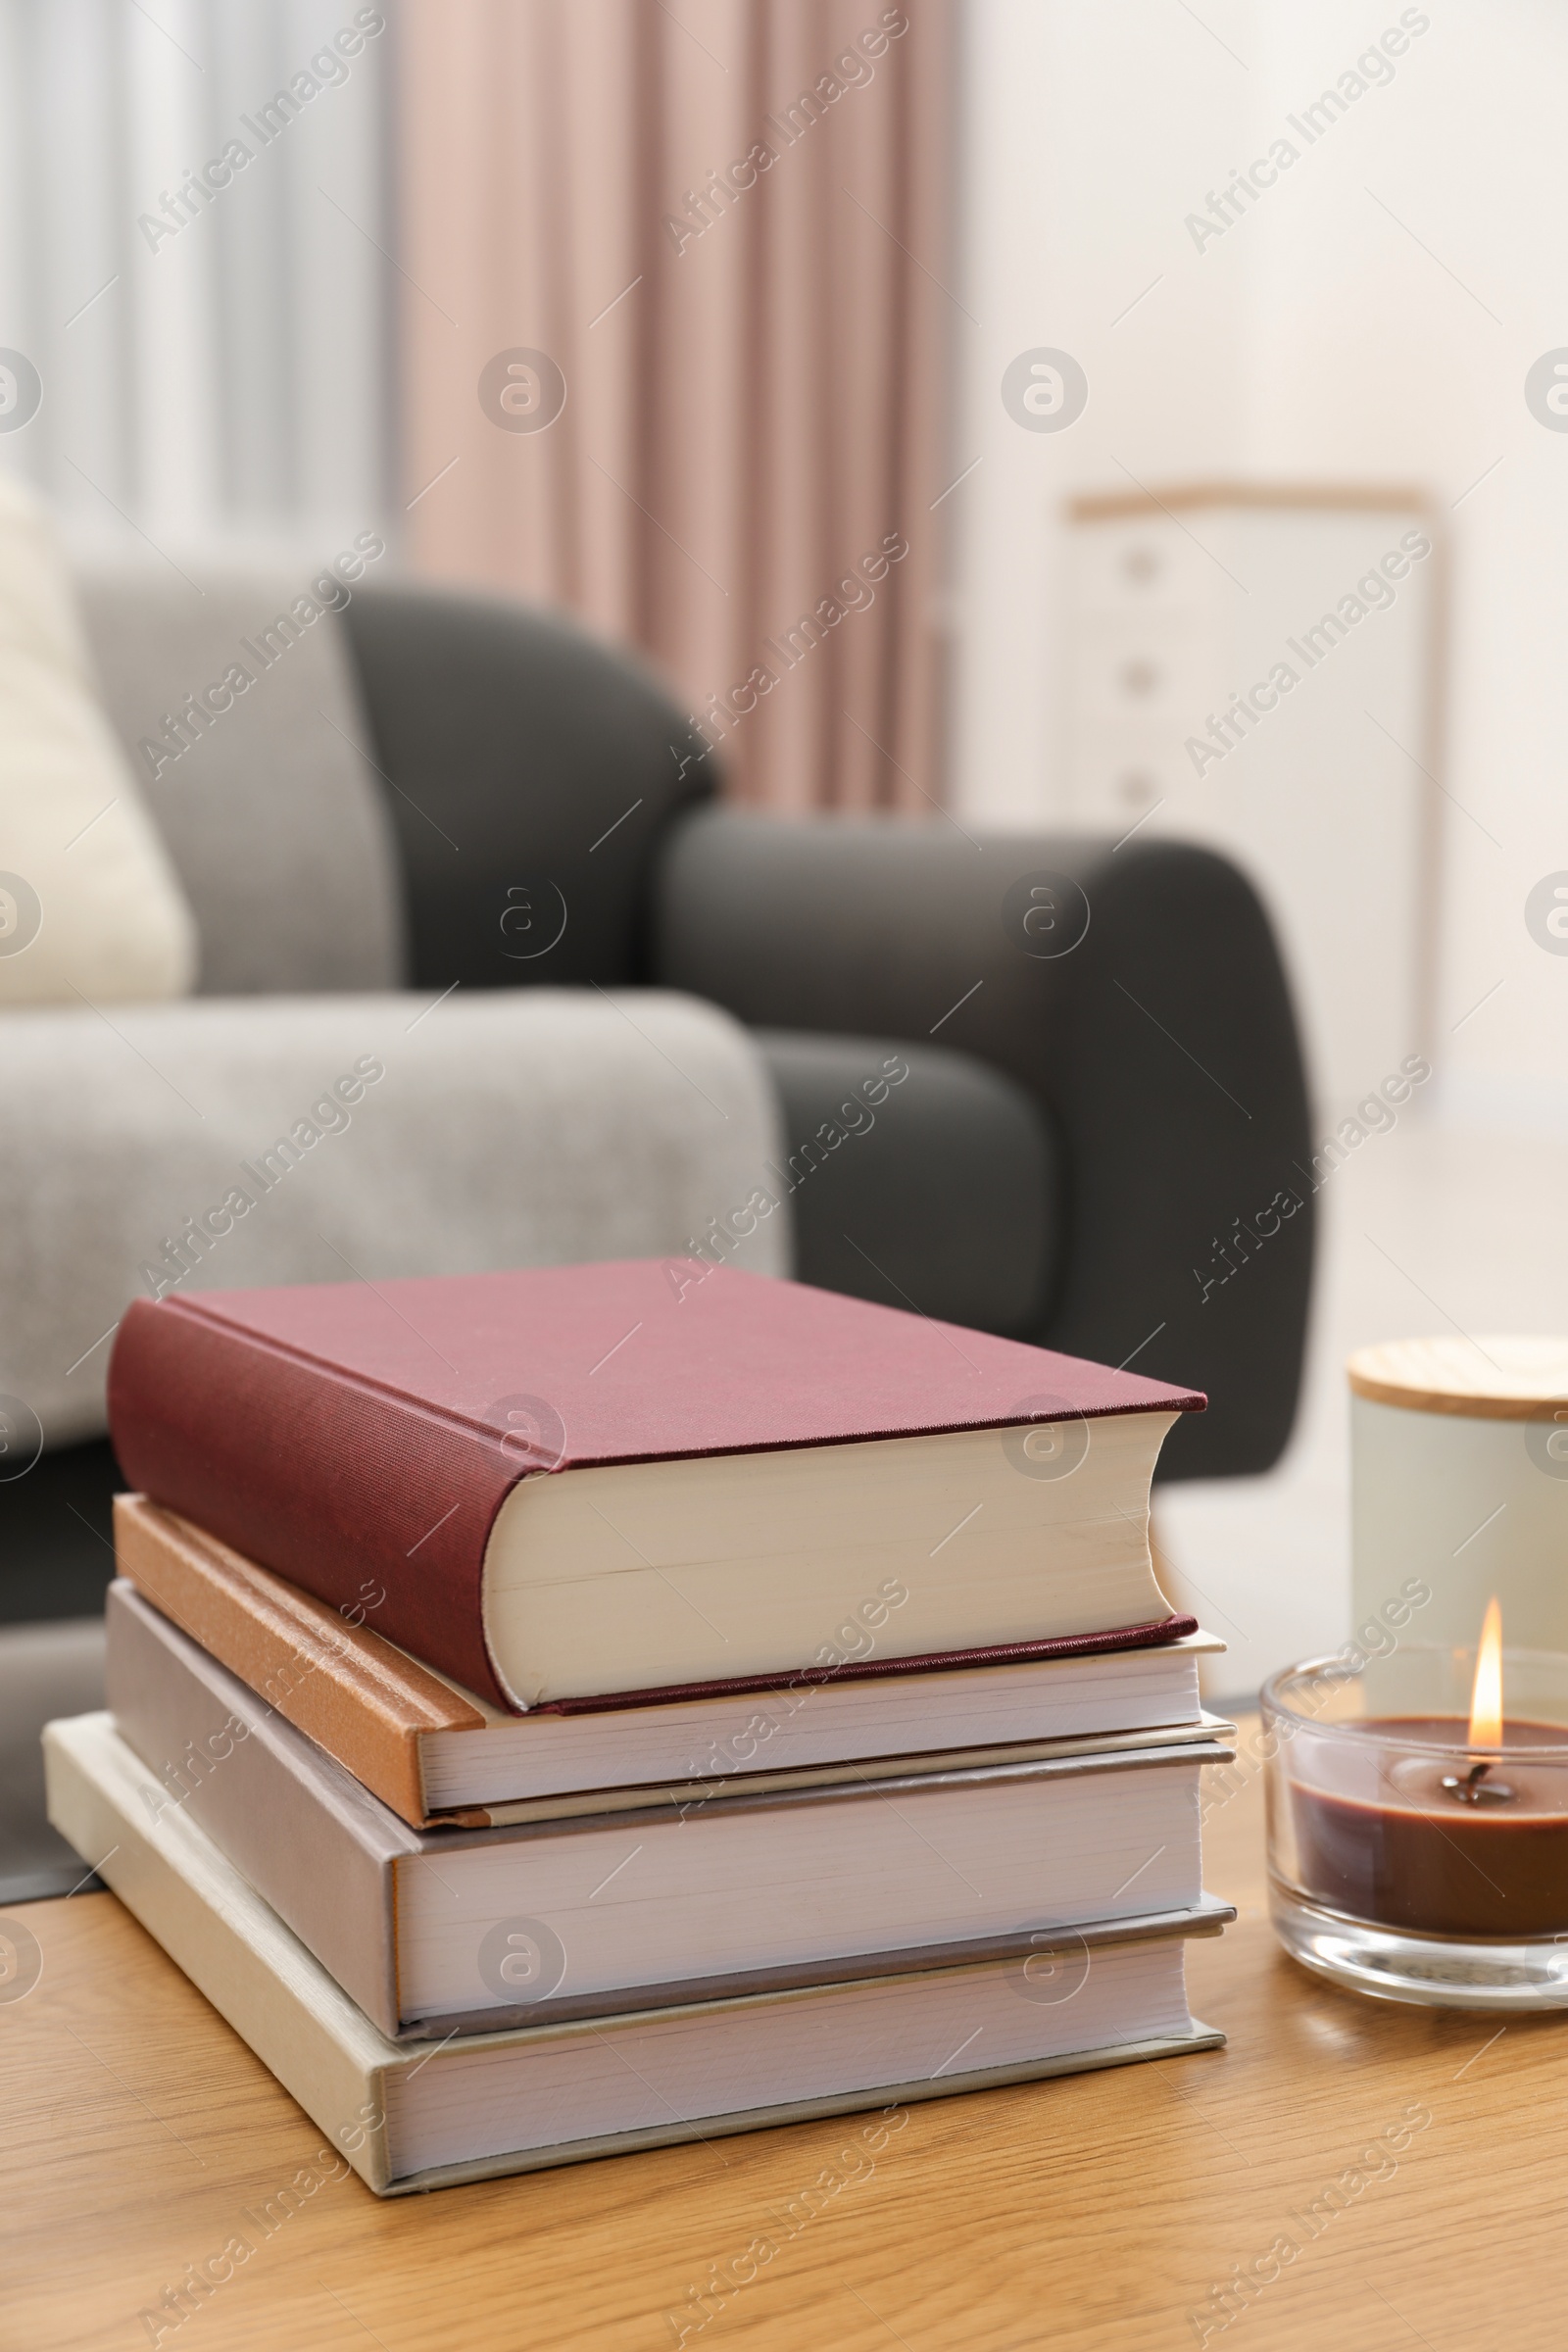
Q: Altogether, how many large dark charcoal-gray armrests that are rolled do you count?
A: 1